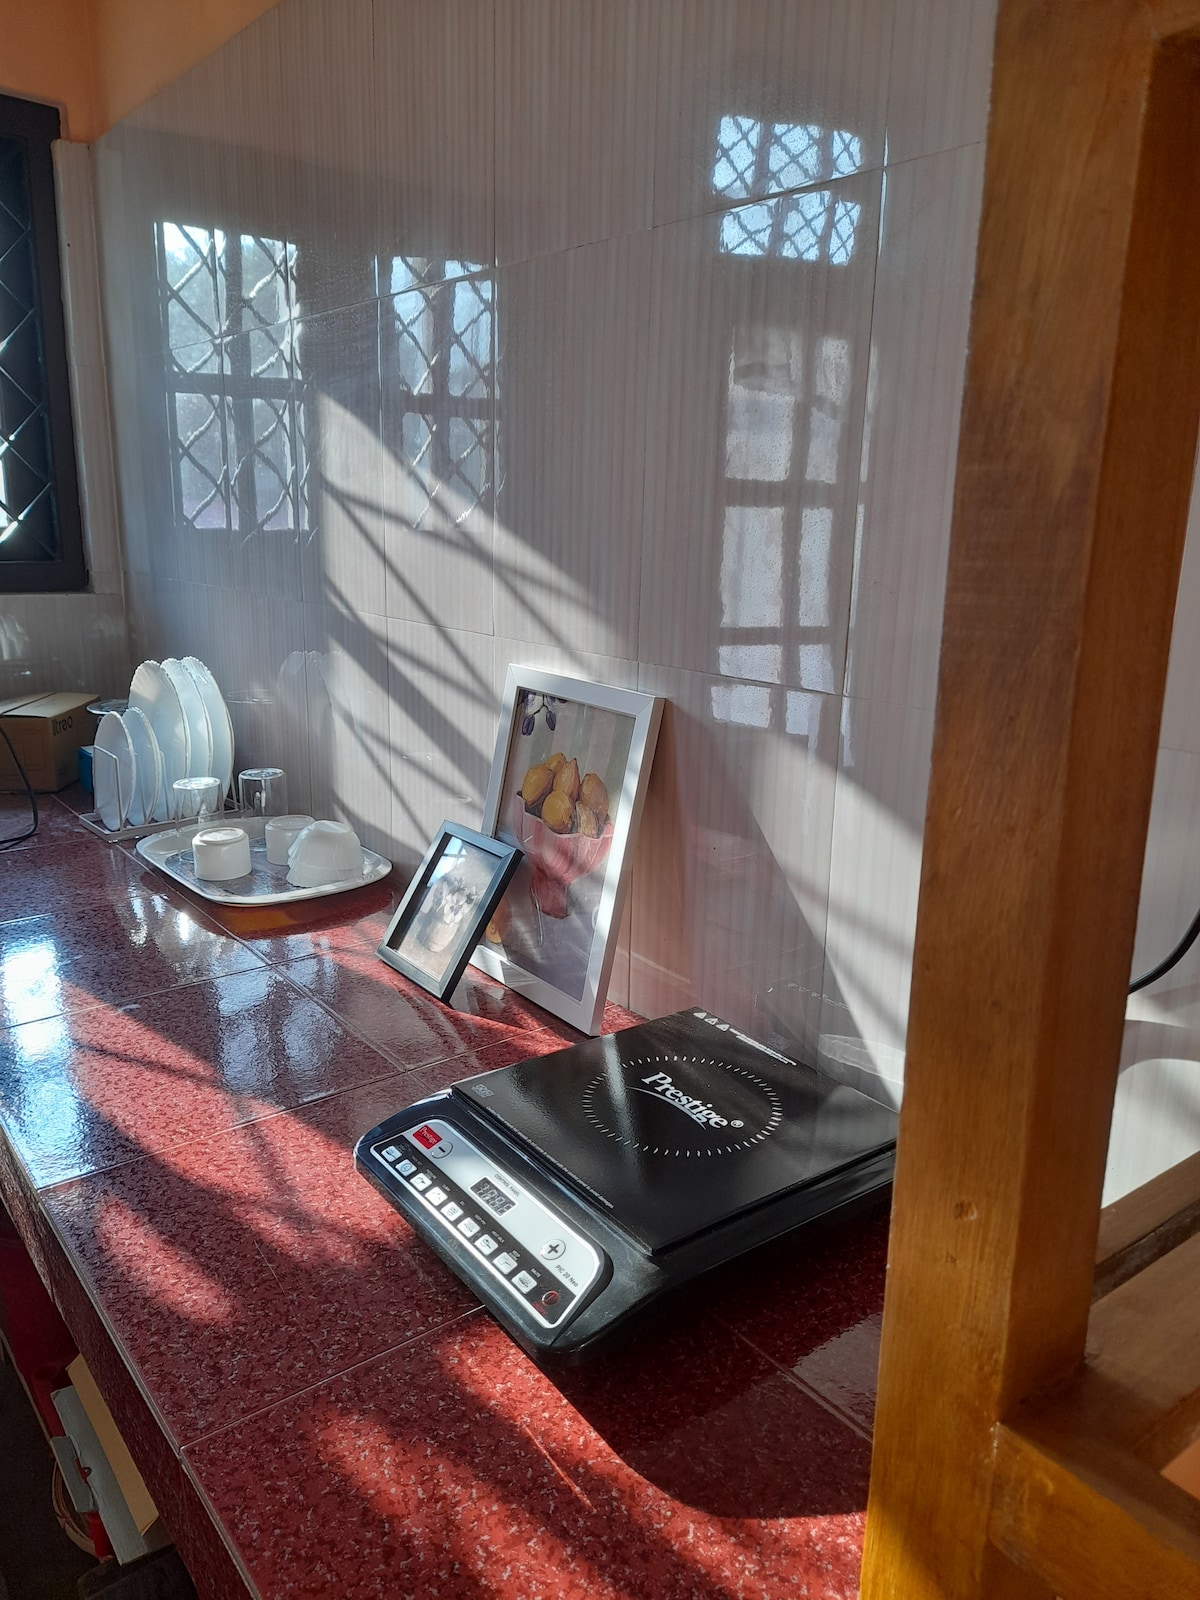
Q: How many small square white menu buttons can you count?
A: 9